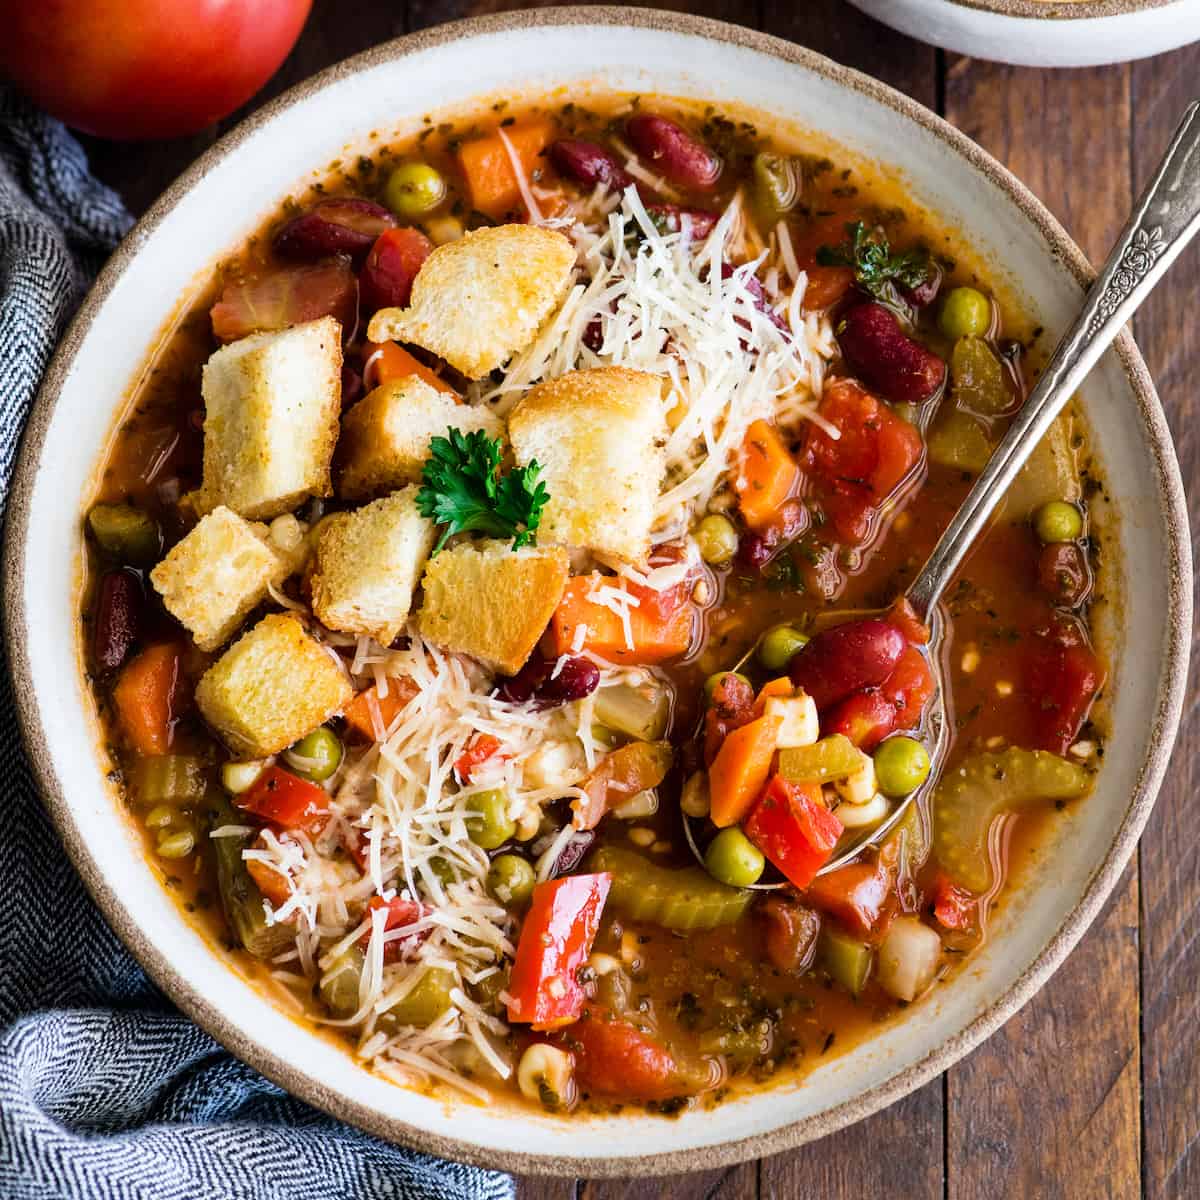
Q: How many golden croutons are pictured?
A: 8